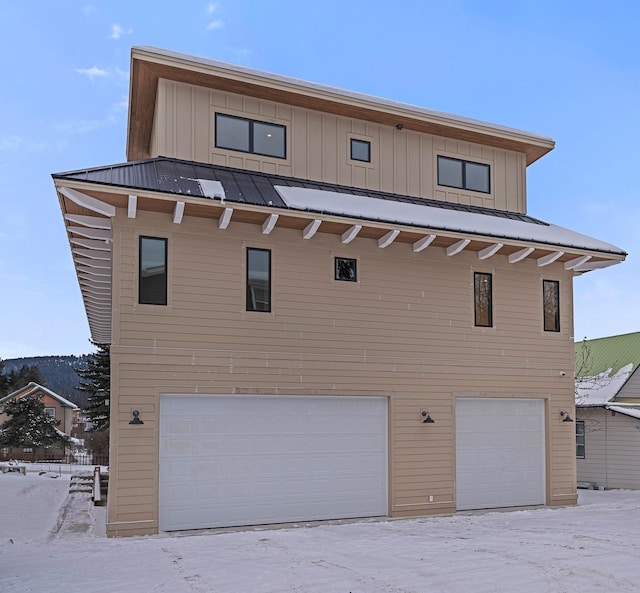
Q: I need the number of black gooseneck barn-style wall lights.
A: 3